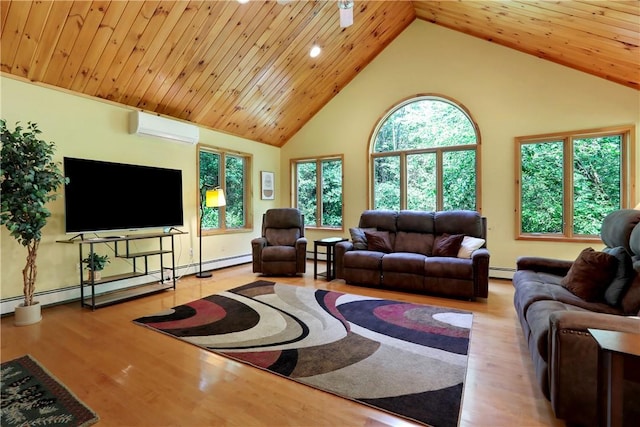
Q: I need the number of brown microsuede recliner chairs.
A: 1